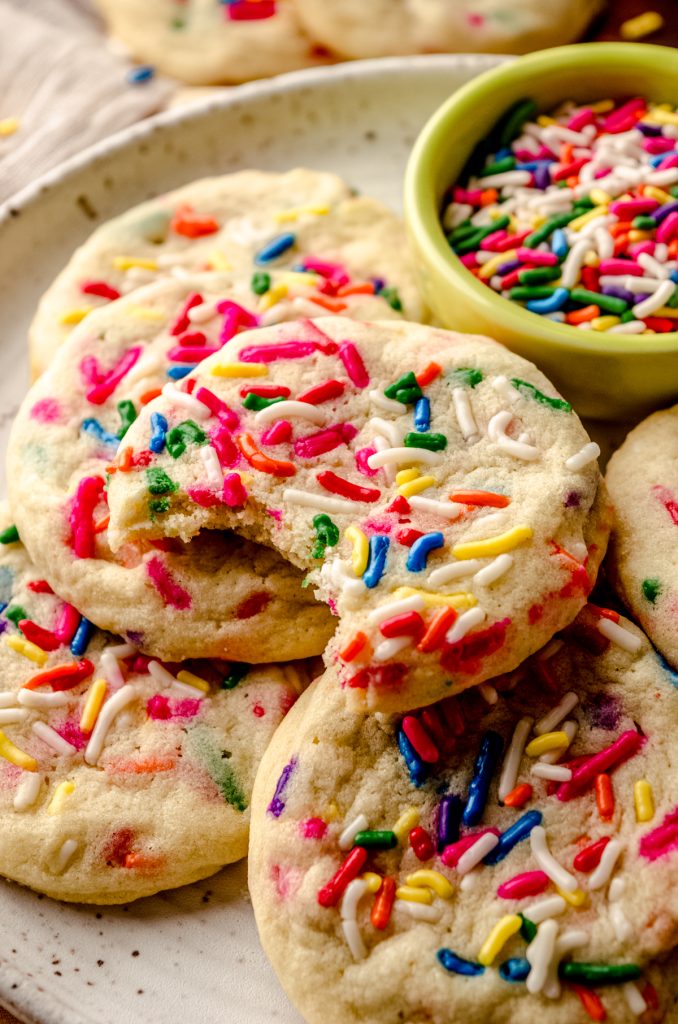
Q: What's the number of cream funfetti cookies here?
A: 8